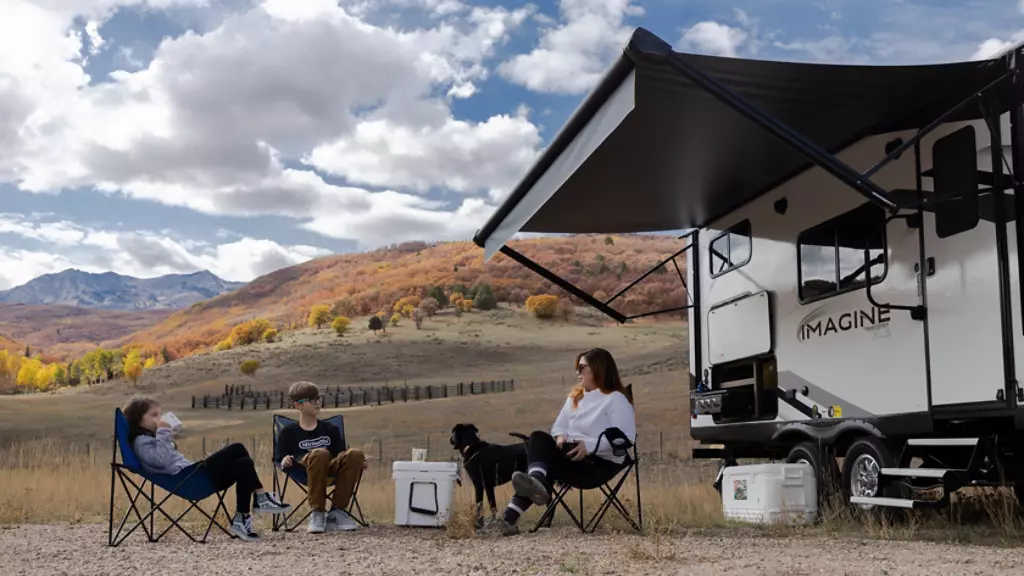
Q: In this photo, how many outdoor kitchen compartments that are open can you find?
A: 1